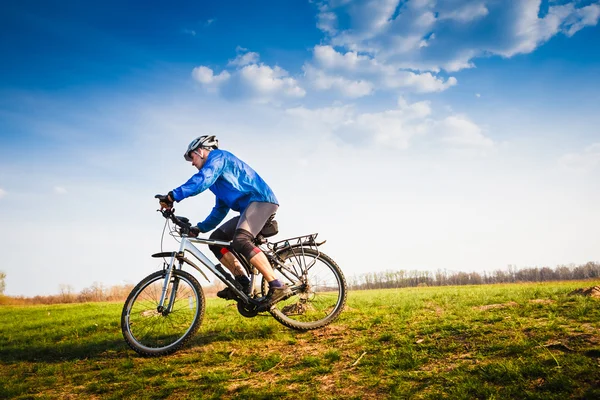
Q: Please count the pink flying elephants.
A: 0